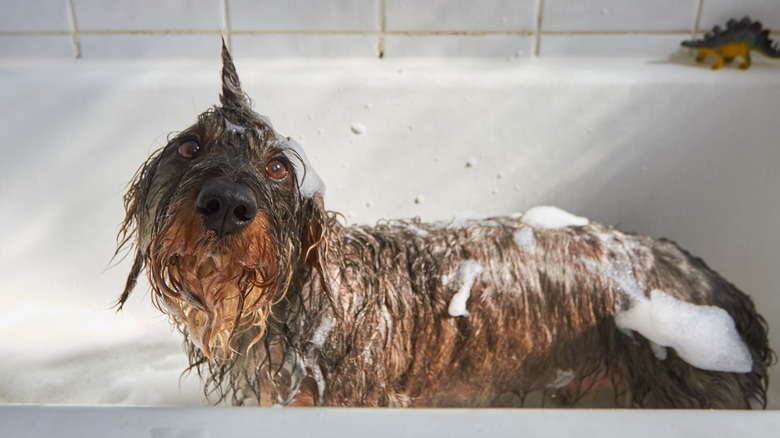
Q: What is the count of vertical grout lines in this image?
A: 5